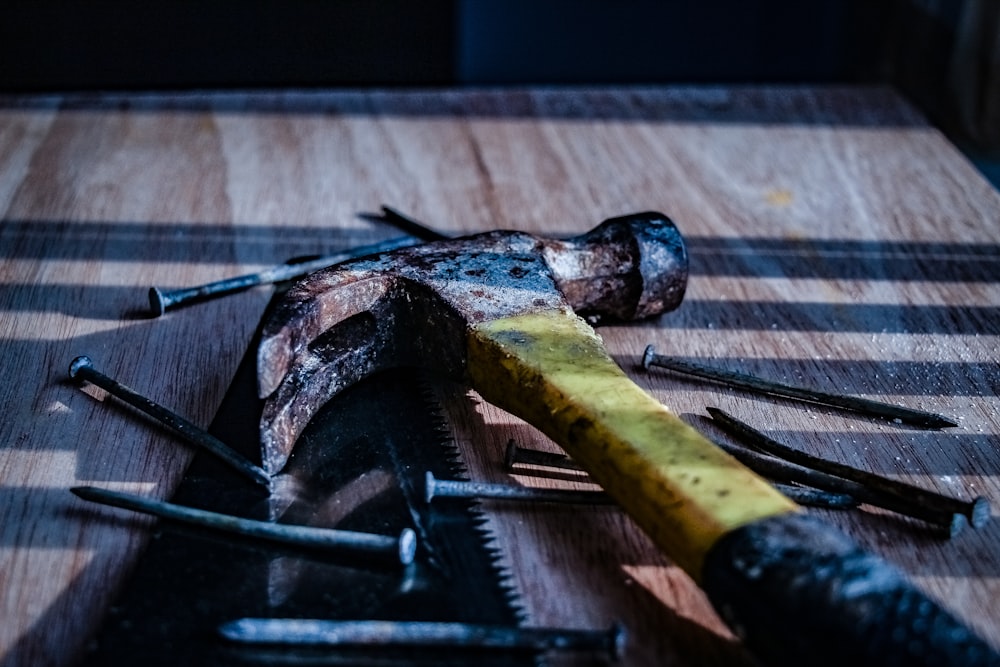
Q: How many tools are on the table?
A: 2